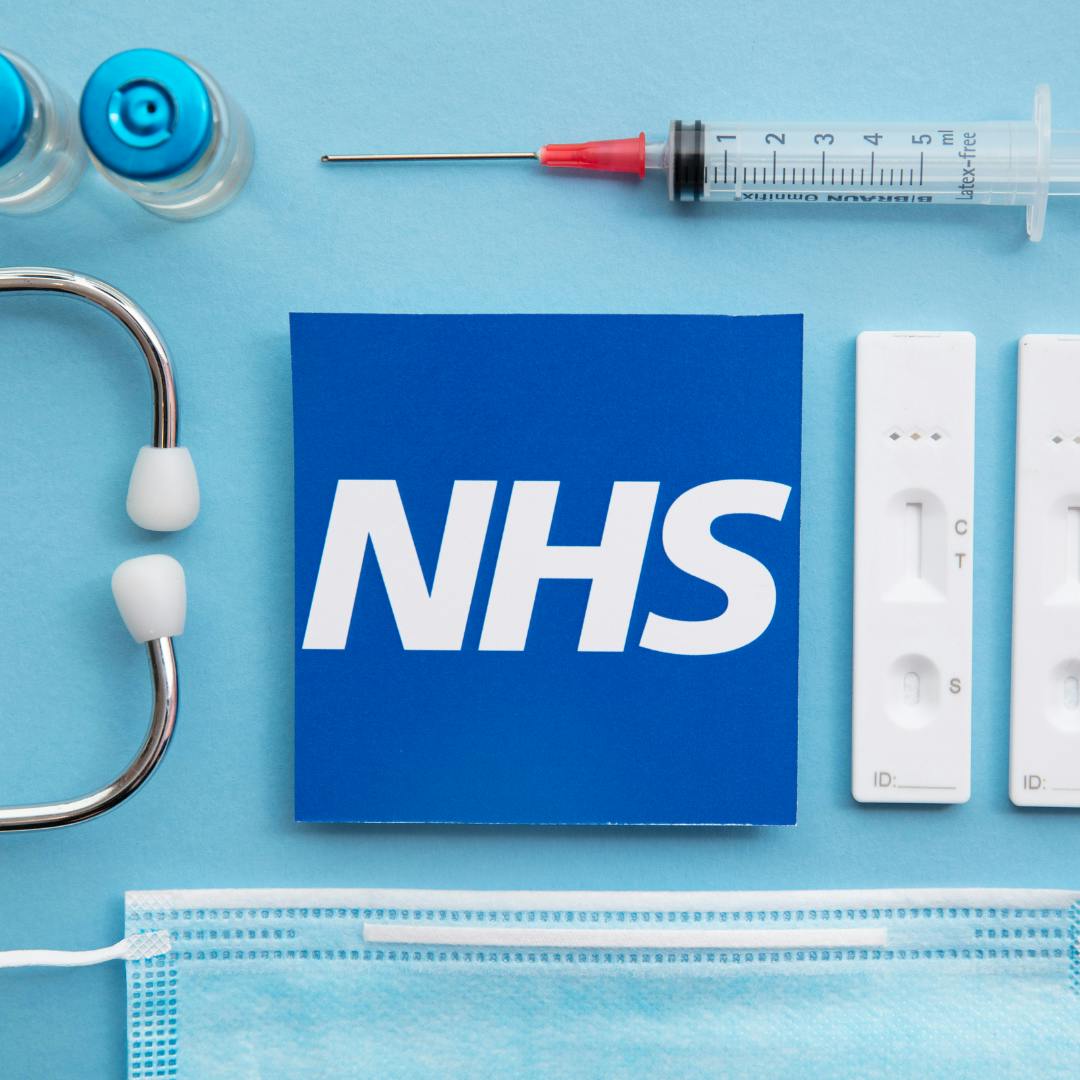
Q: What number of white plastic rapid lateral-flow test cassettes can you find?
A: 2